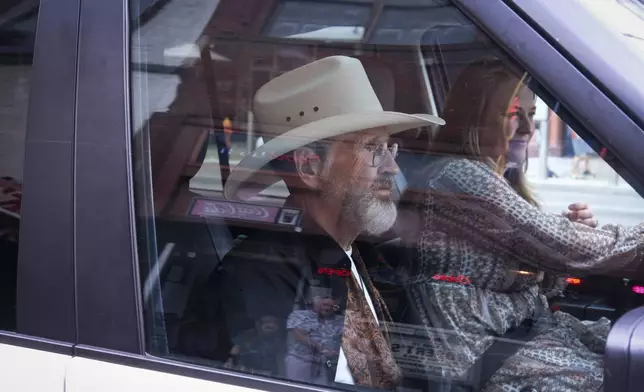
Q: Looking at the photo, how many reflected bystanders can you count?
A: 2